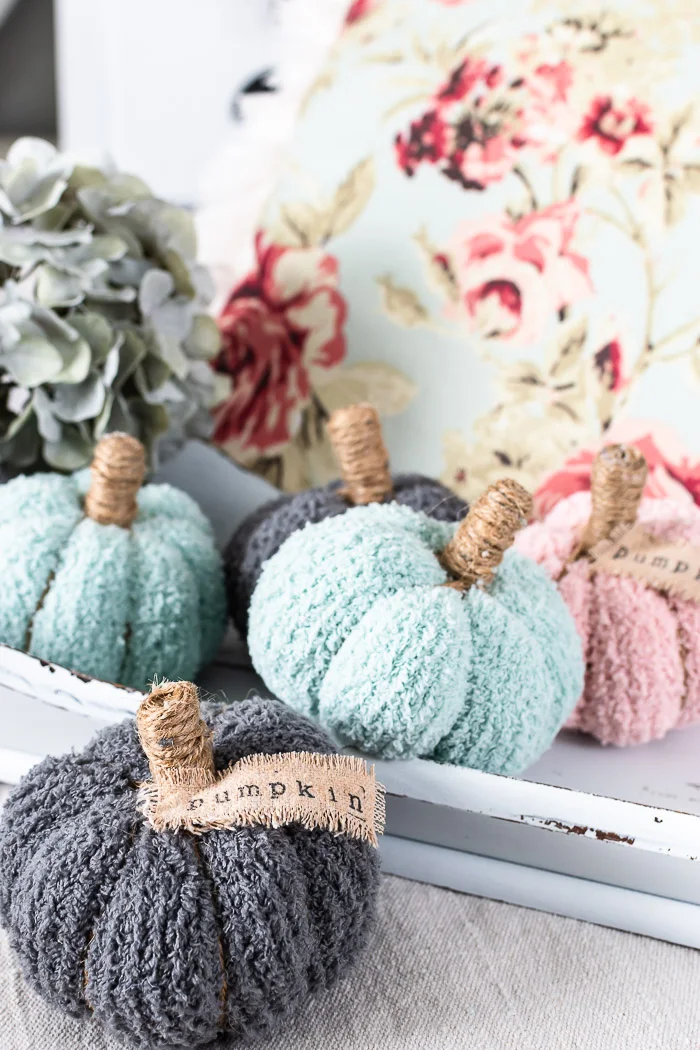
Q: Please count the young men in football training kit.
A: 0